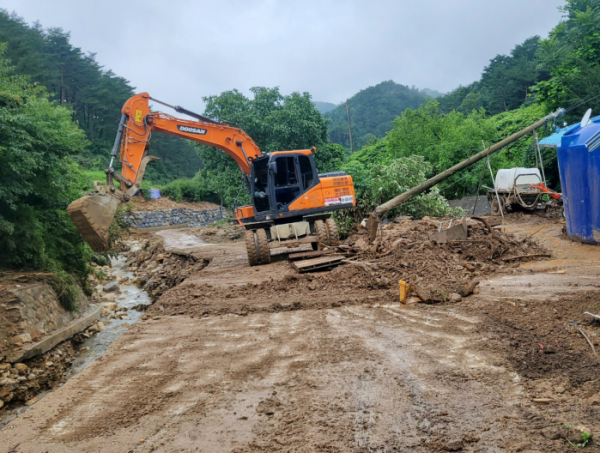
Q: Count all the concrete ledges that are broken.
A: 1